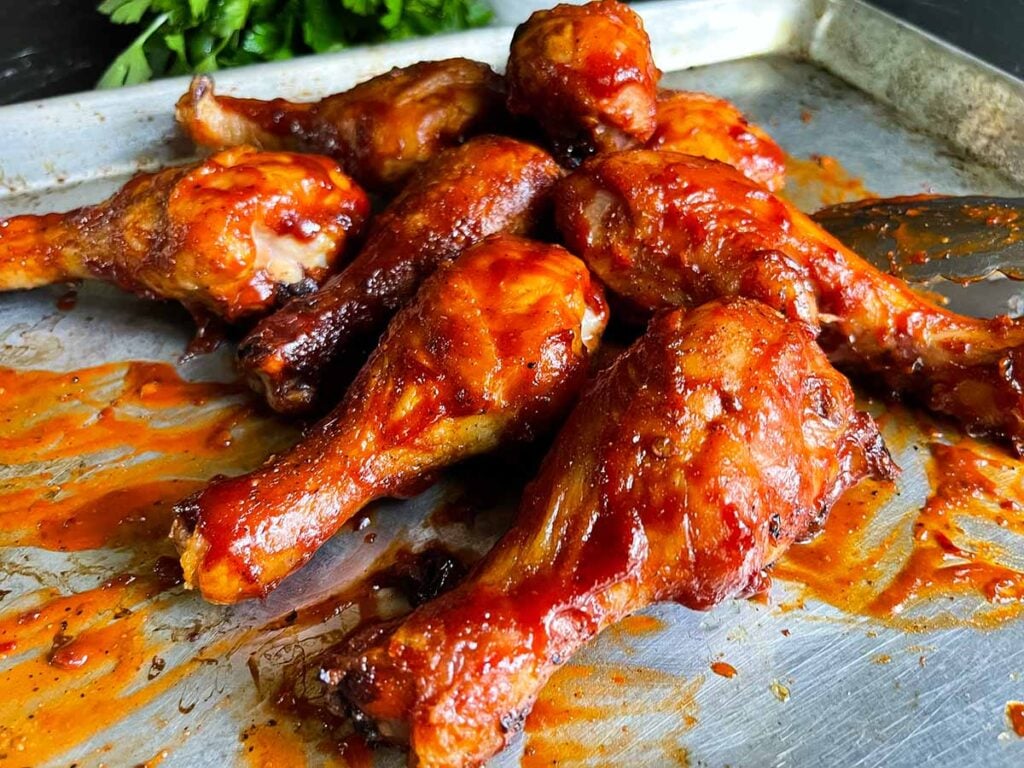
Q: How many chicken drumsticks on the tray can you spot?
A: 8